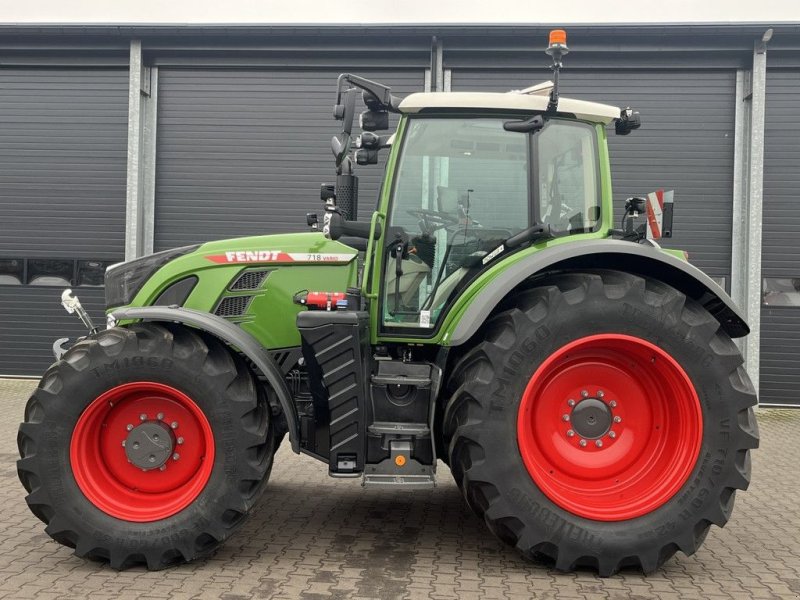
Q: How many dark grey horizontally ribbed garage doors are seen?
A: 4